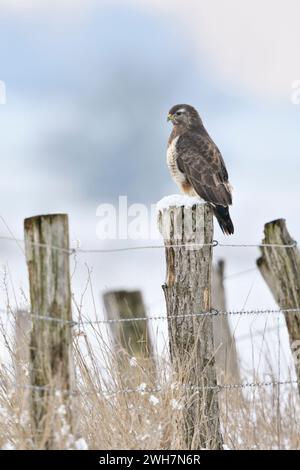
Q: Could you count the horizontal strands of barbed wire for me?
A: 3